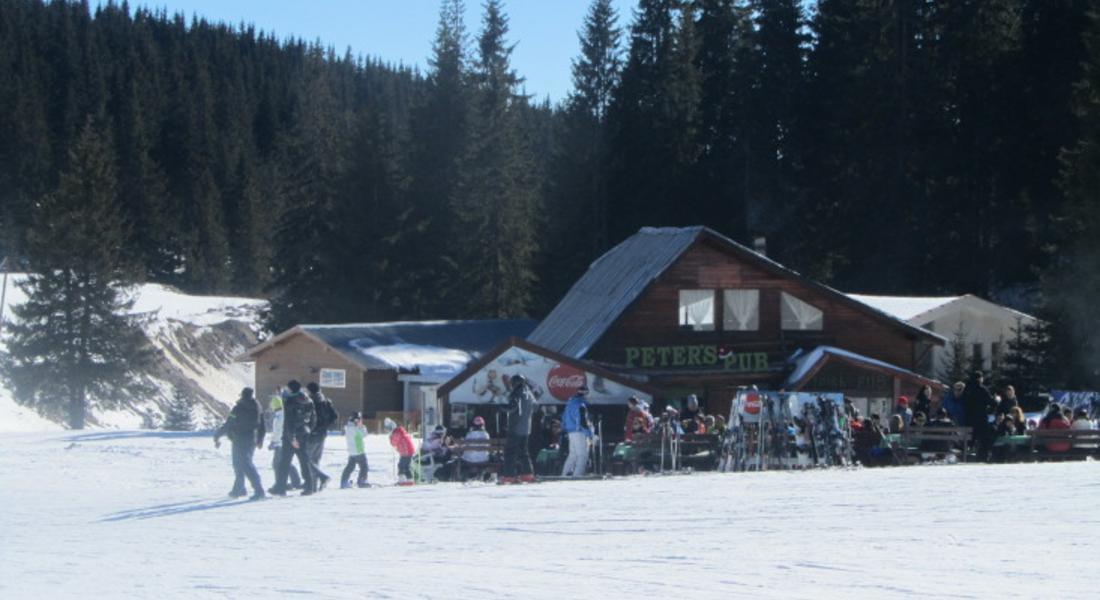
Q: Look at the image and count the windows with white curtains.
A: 3